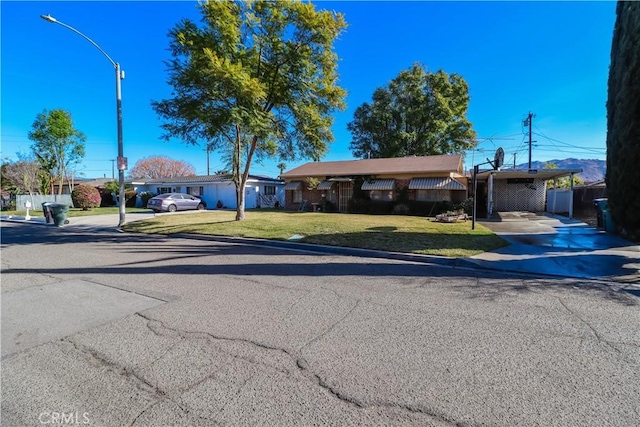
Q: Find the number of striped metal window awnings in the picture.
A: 4